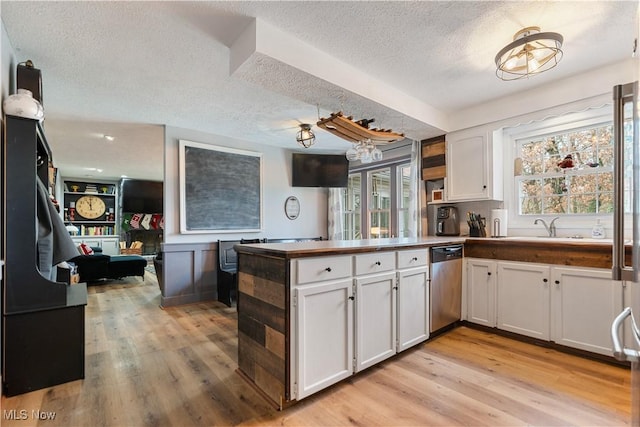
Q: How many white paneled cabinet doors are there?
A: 7